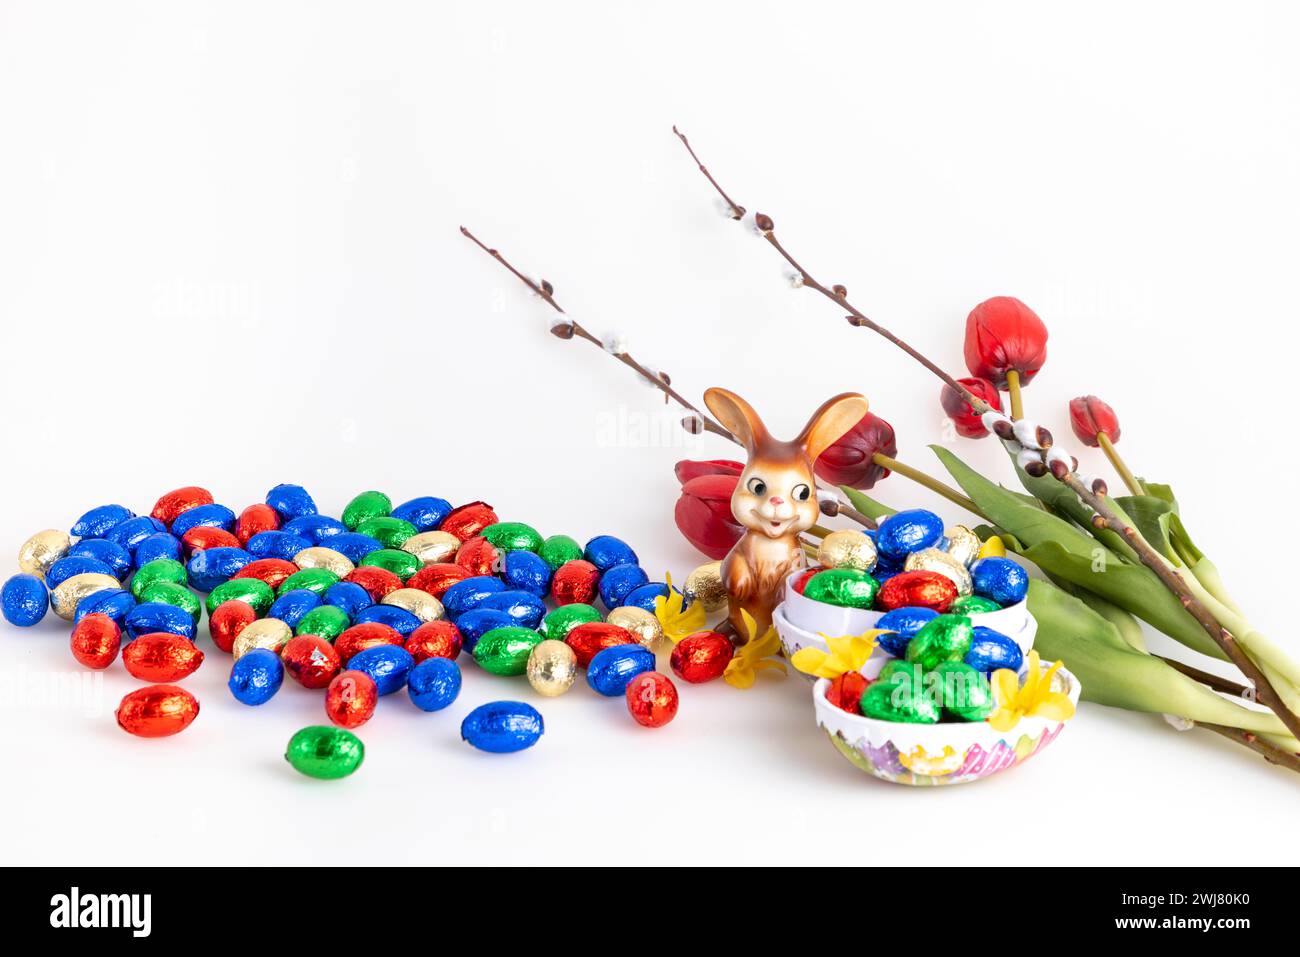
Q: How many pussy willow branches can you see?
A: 2